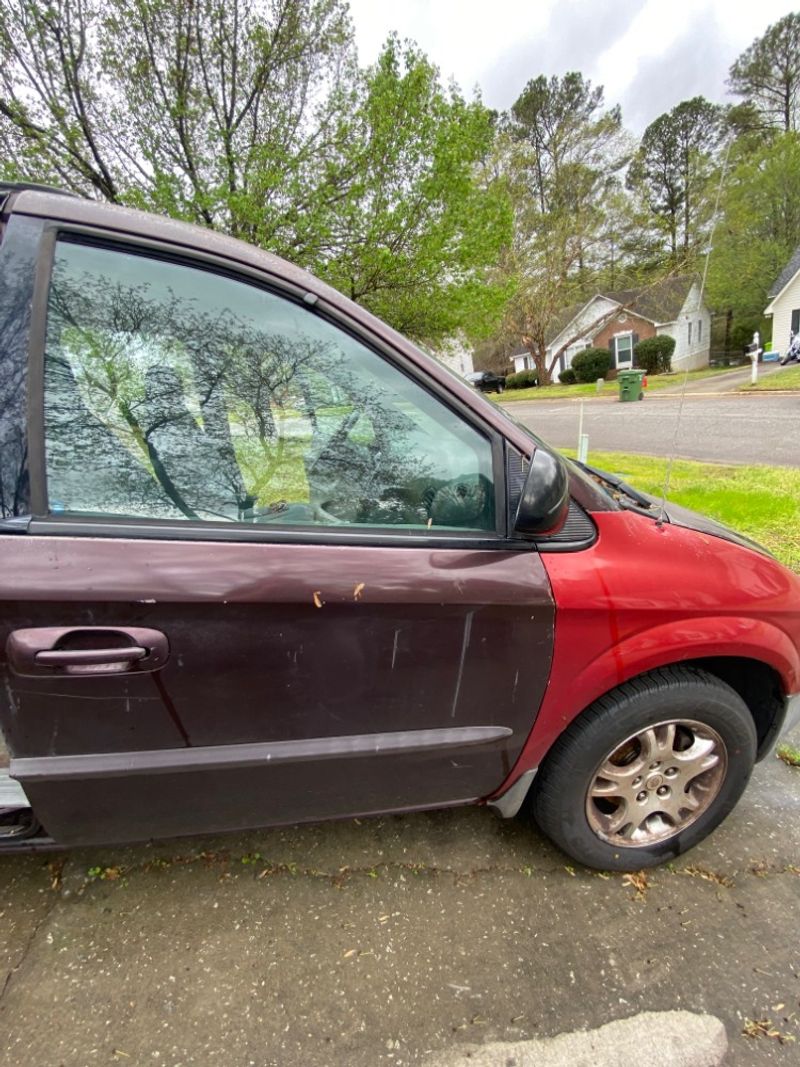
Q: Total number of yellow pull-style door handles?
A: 0